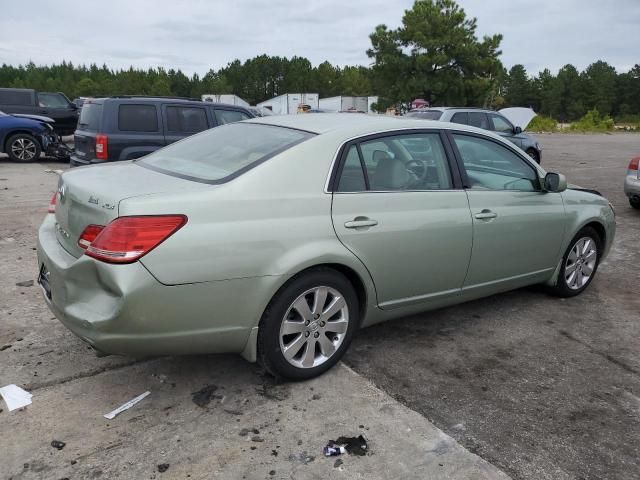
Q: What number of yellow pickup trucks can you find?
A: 0